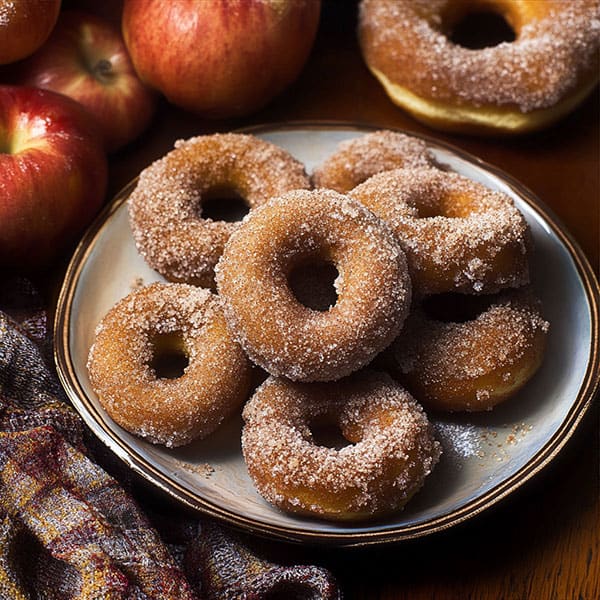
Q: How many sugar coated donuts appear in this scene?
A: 8